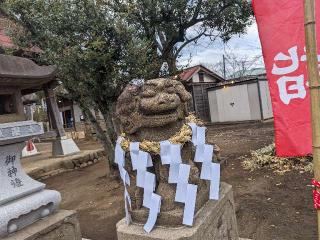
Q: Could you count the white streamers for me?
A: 4